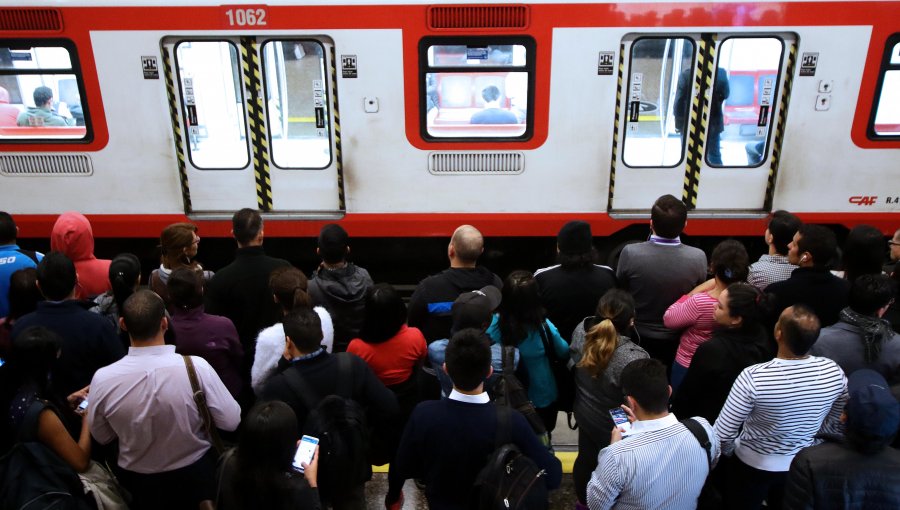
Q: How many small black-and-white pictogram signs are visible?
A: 4